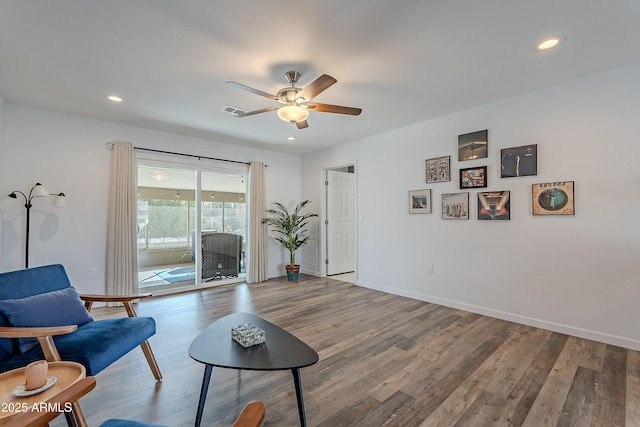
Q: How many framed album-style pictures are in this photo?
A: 8